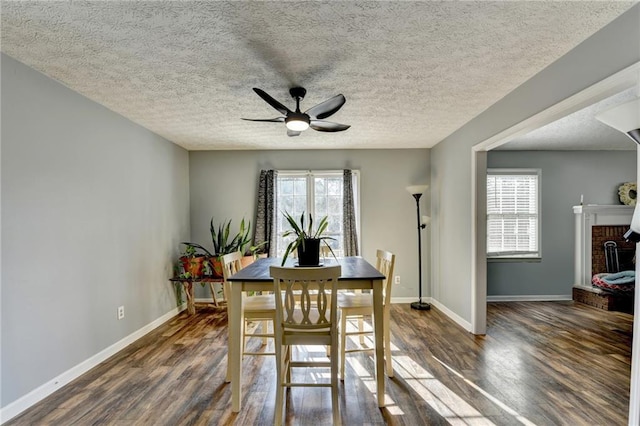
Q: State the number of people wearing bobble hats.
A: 0